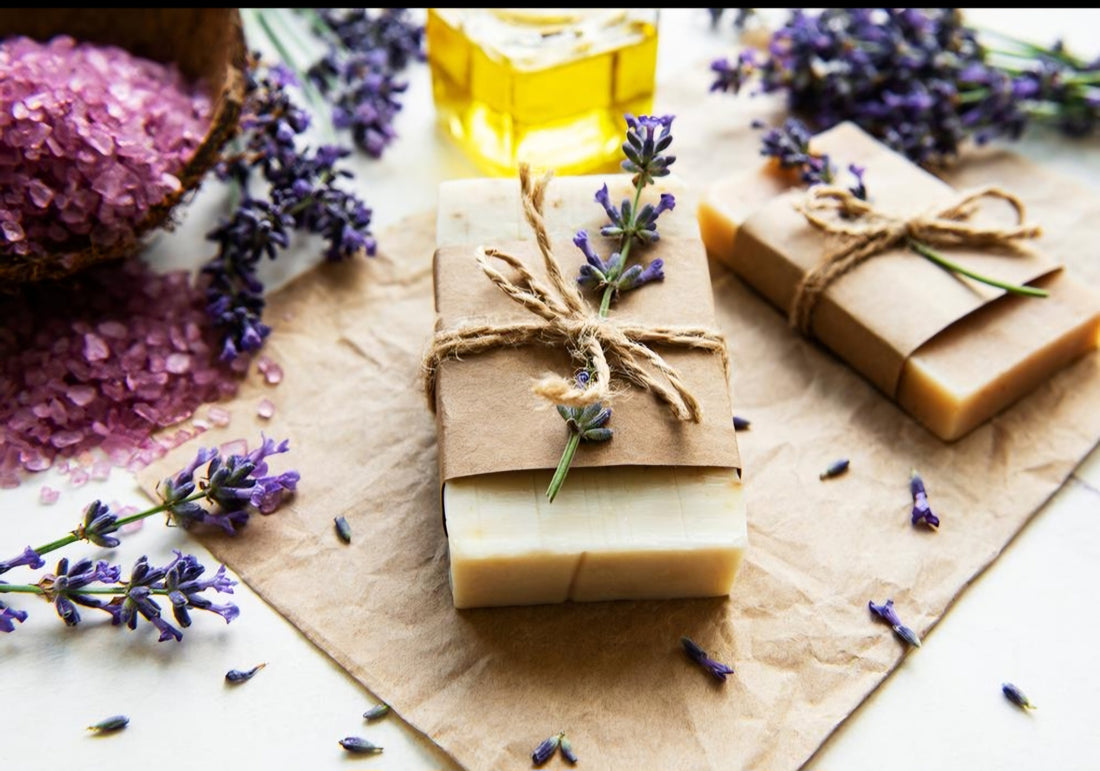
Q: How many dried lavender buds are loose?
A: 13